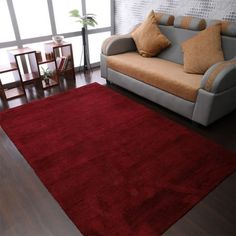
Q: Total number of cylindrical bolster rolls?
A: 3